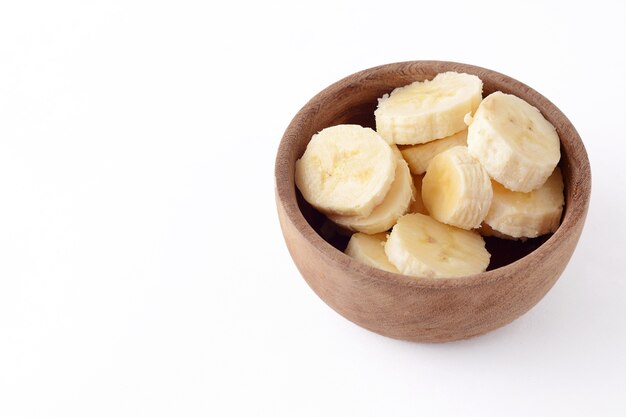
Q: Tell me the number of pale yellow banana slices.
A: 9